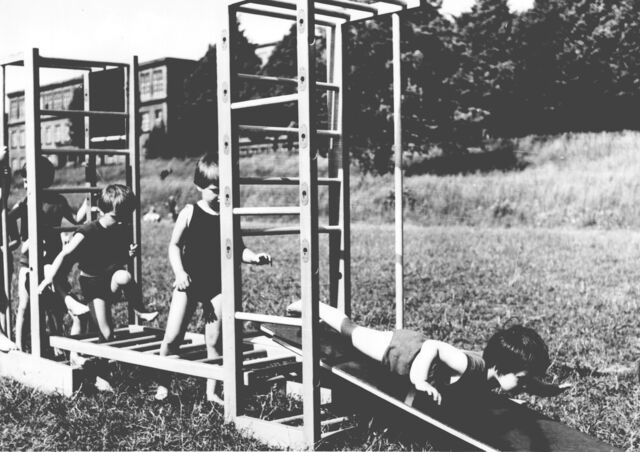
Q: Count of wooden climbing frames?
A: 2